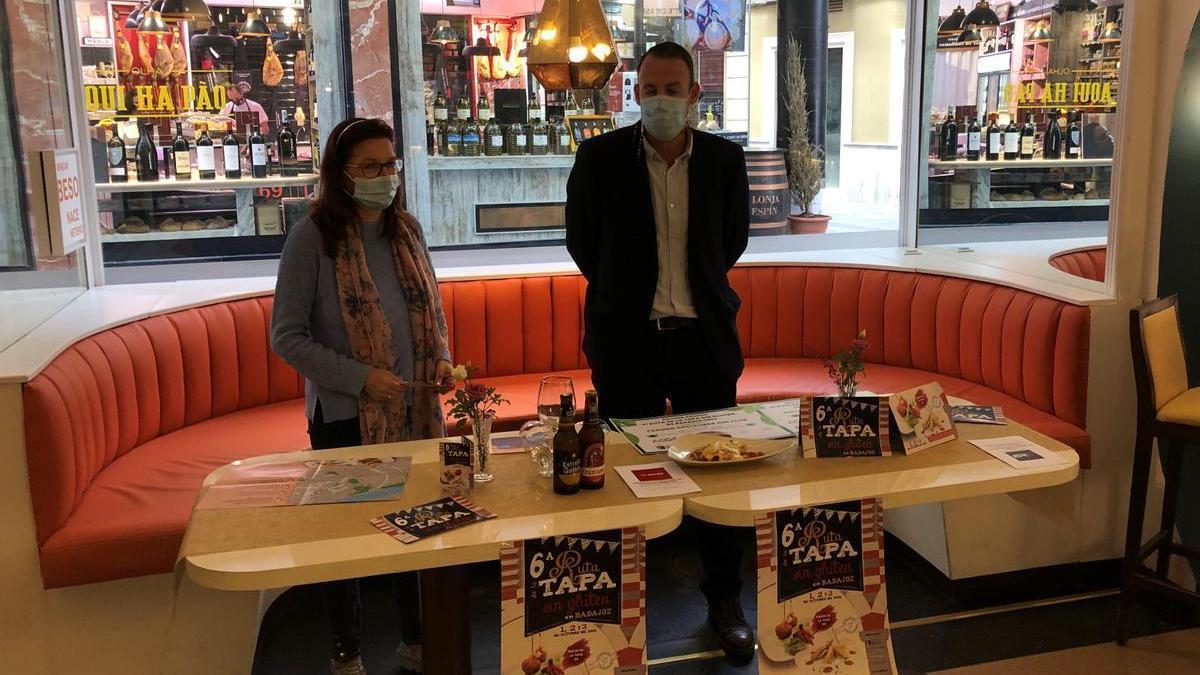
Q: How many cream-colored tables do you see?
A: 2